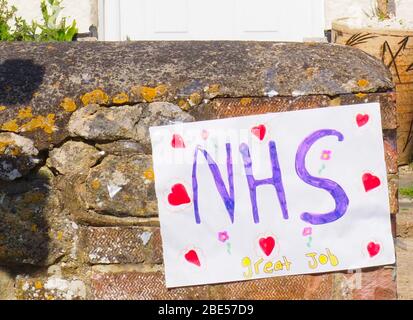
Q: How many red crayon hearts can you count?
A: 8